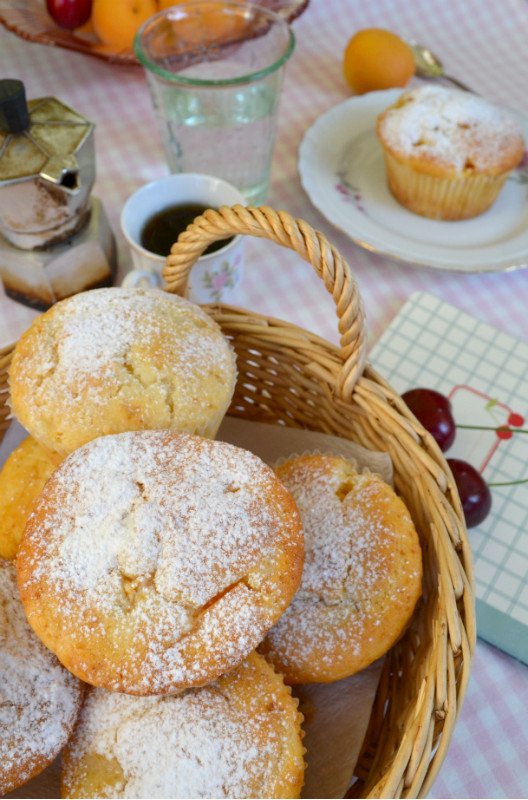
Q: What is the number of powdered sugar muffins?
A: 7